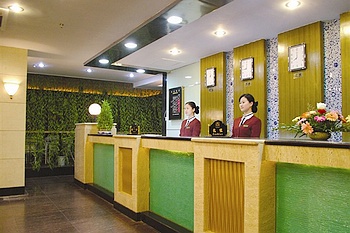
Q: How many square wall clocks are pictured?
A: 3